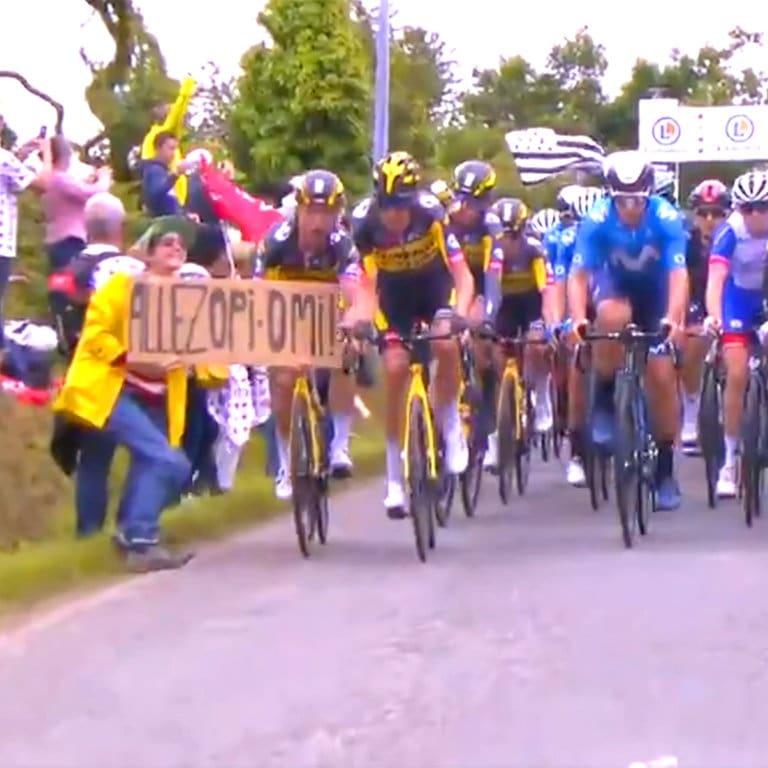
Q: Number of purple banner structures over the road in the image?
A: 0